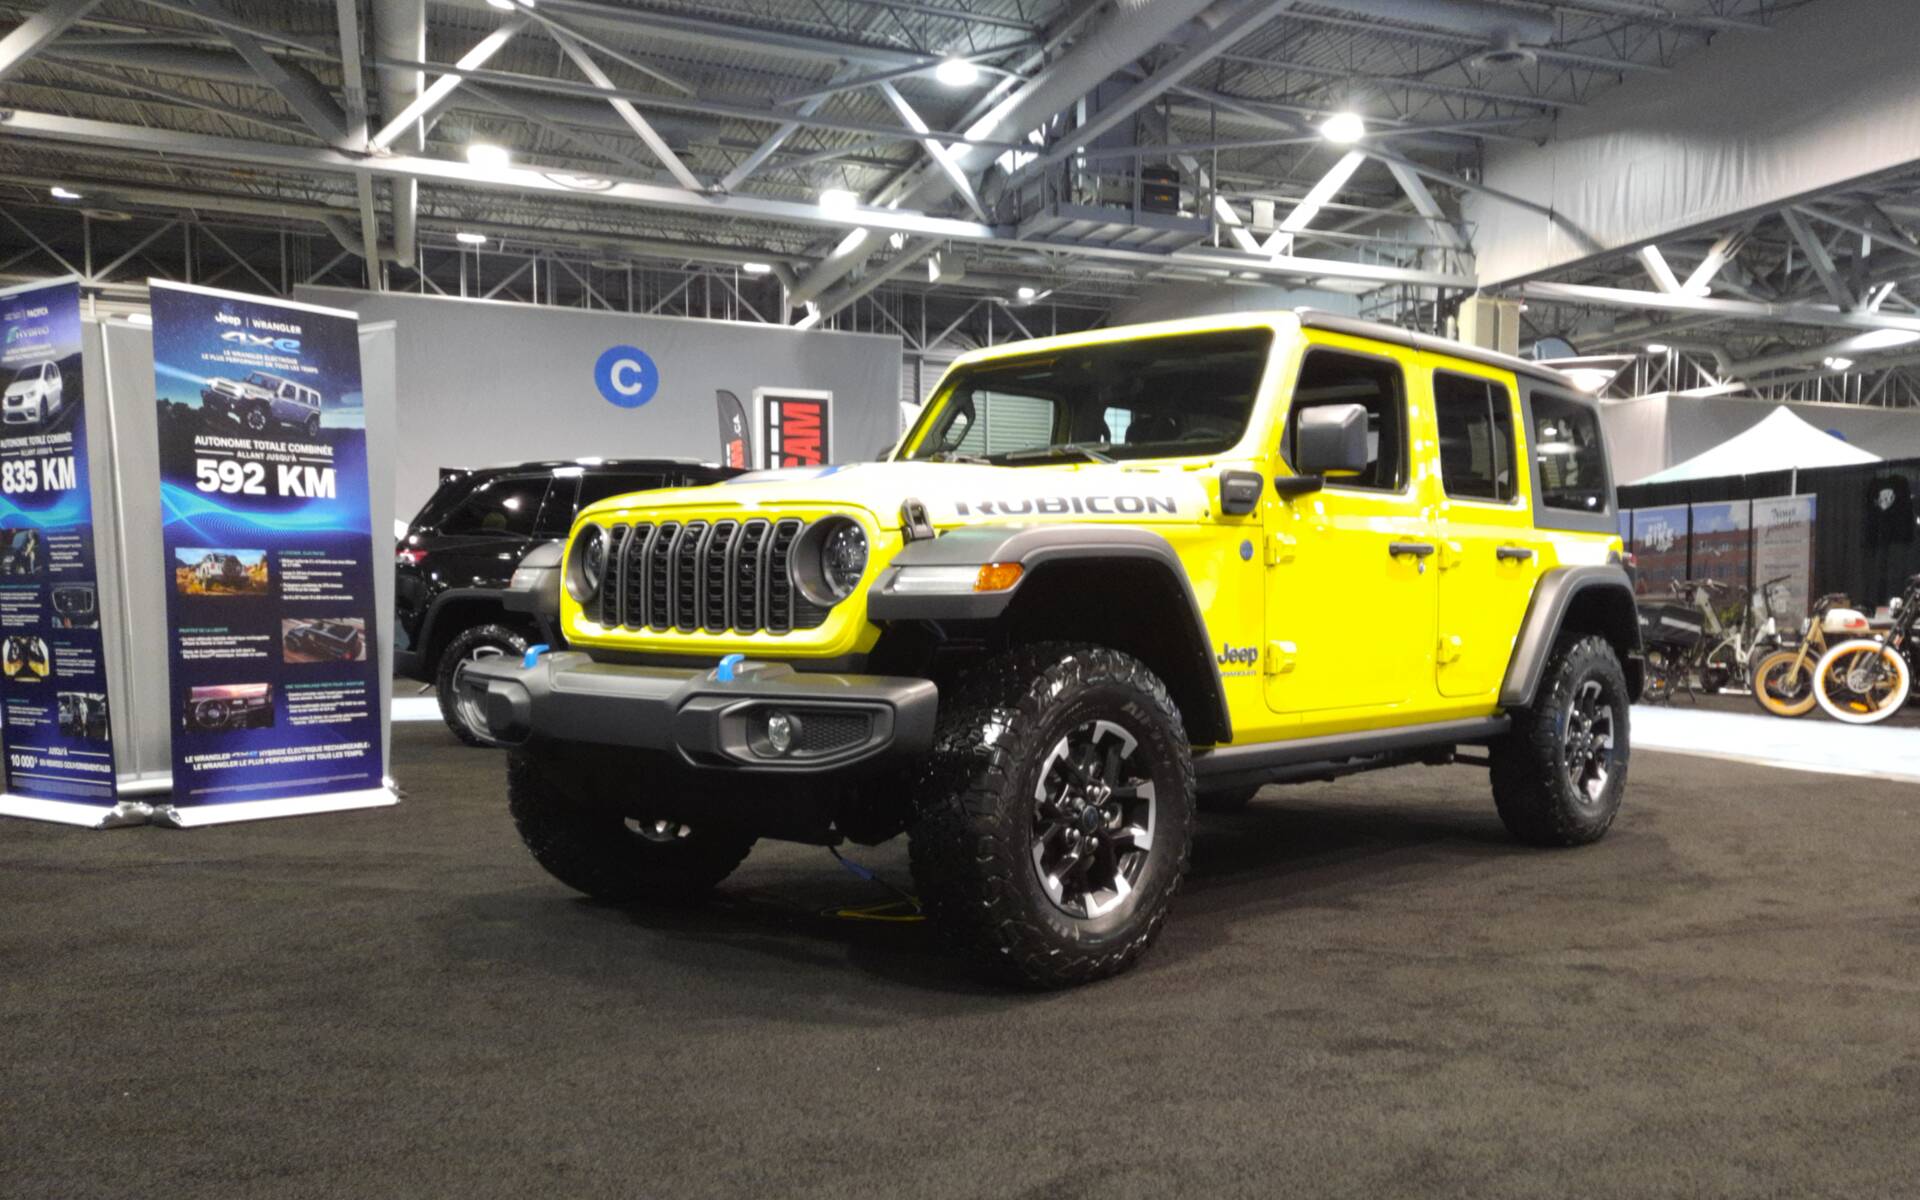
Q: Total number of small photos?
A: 7